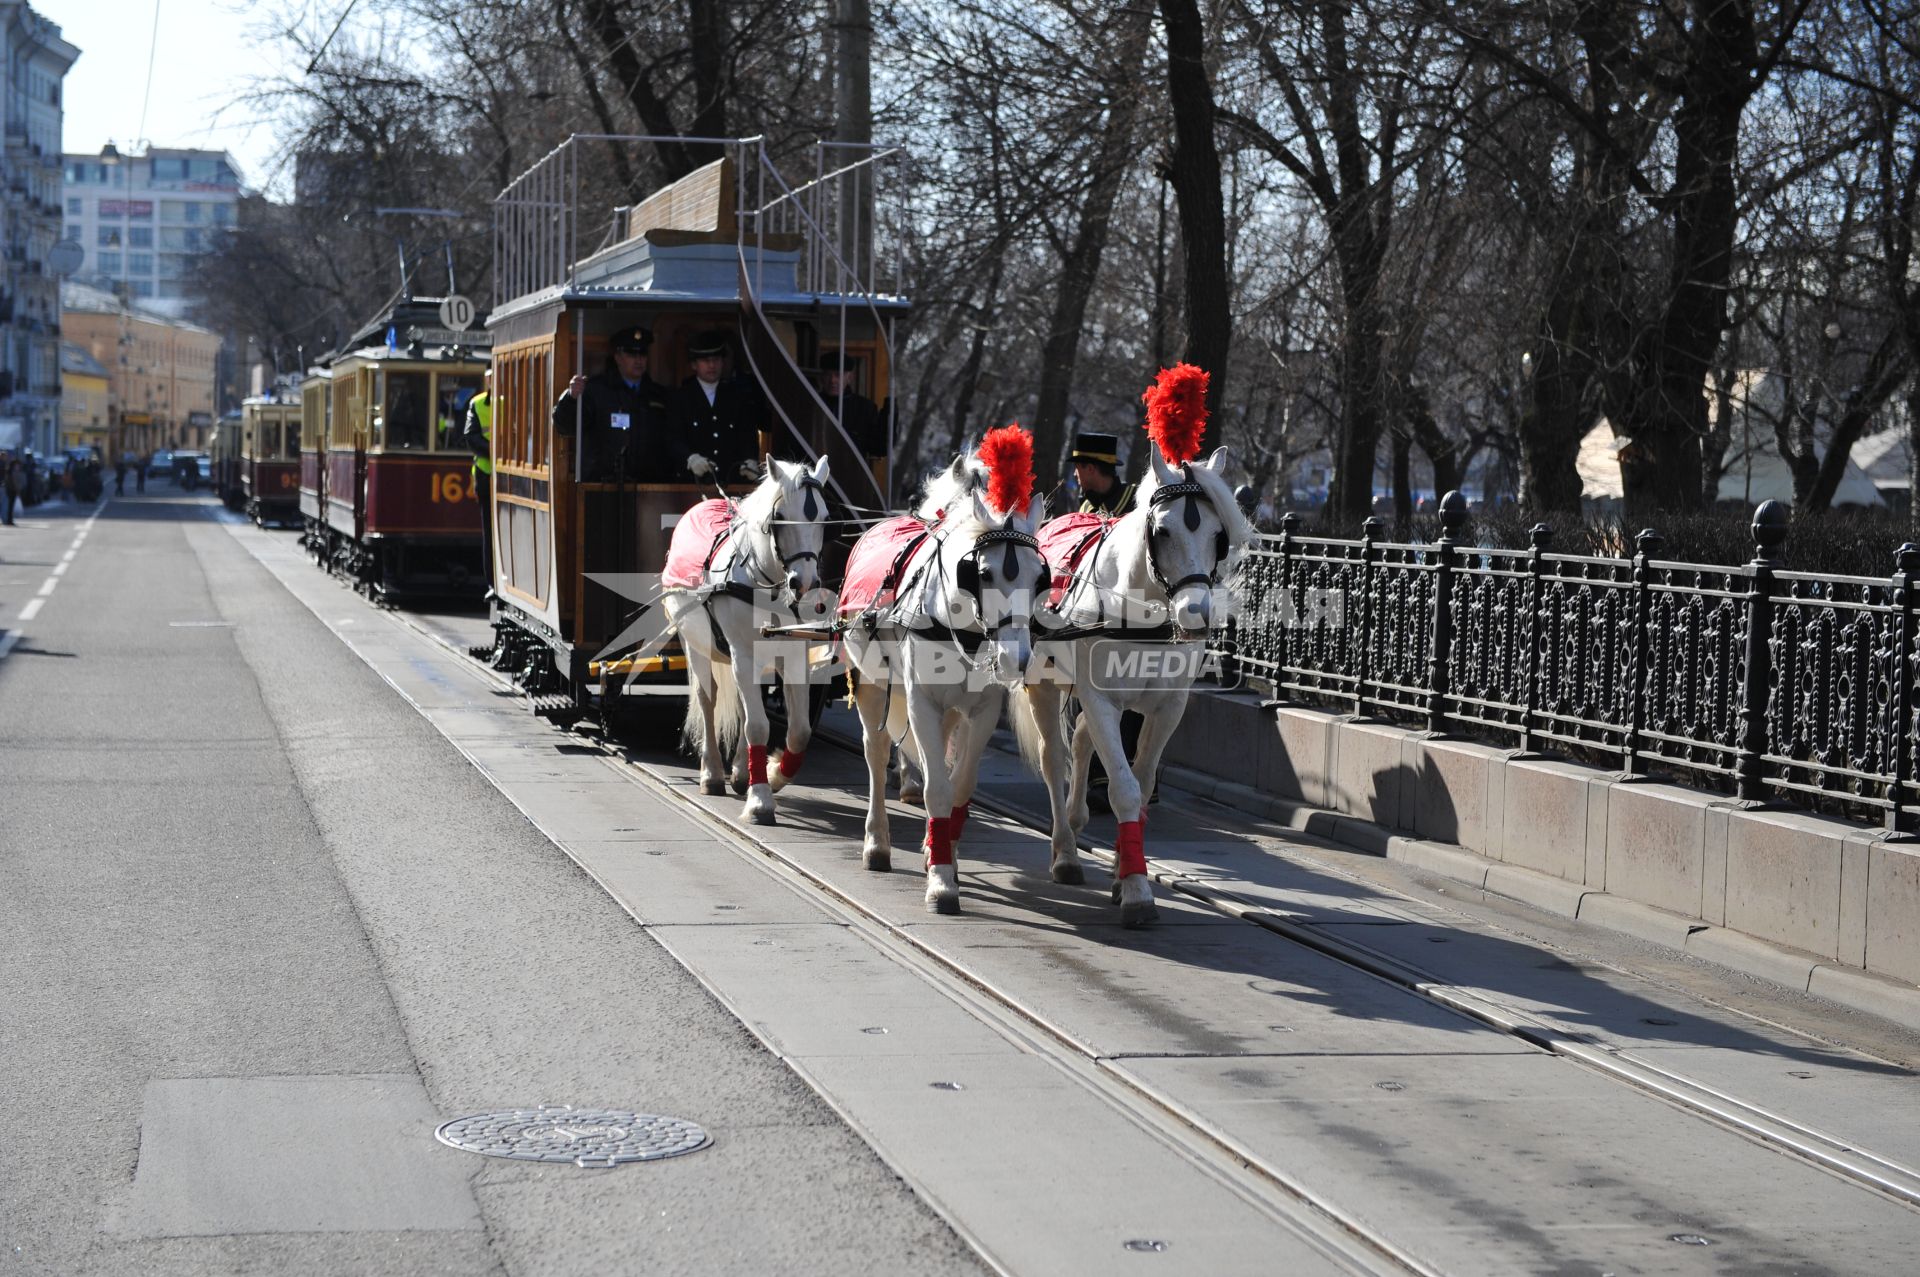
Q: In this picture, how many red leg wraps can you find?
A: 6